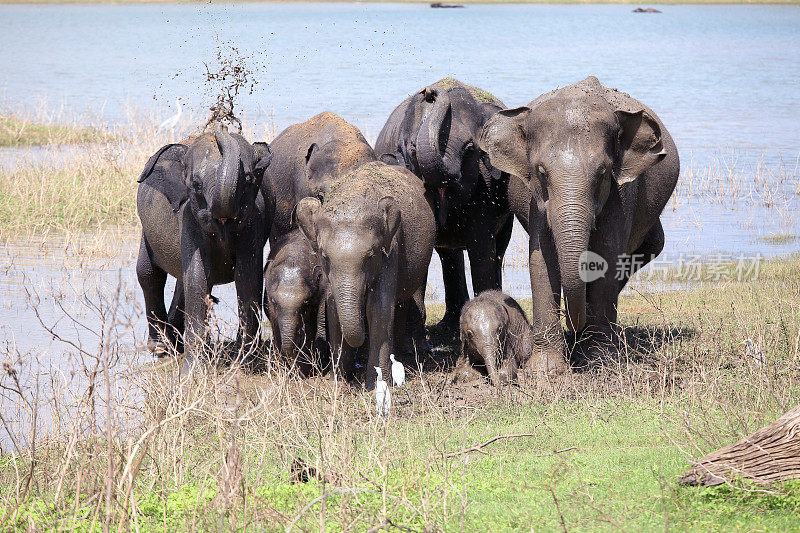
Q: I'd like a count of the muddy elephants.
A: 7